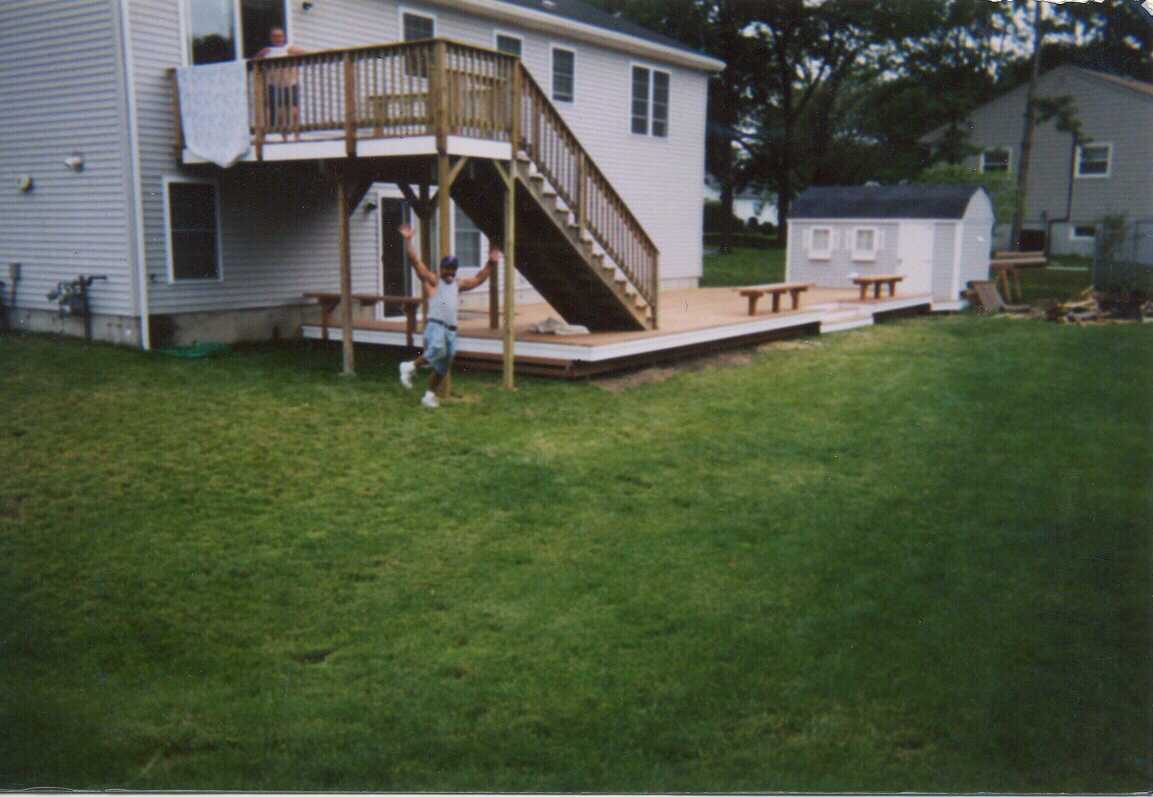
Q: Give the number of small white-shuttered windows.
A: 2